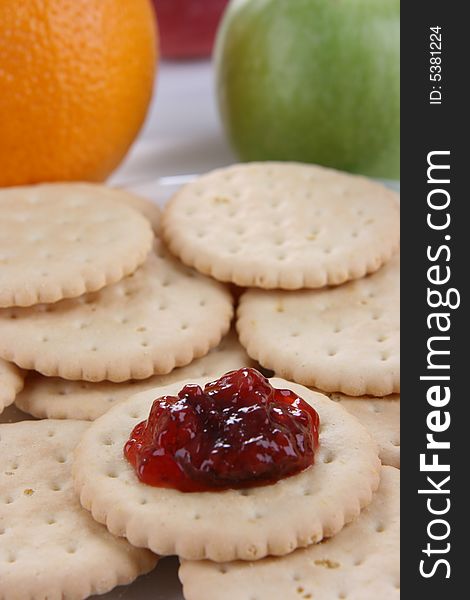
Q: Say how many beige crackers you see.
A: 11